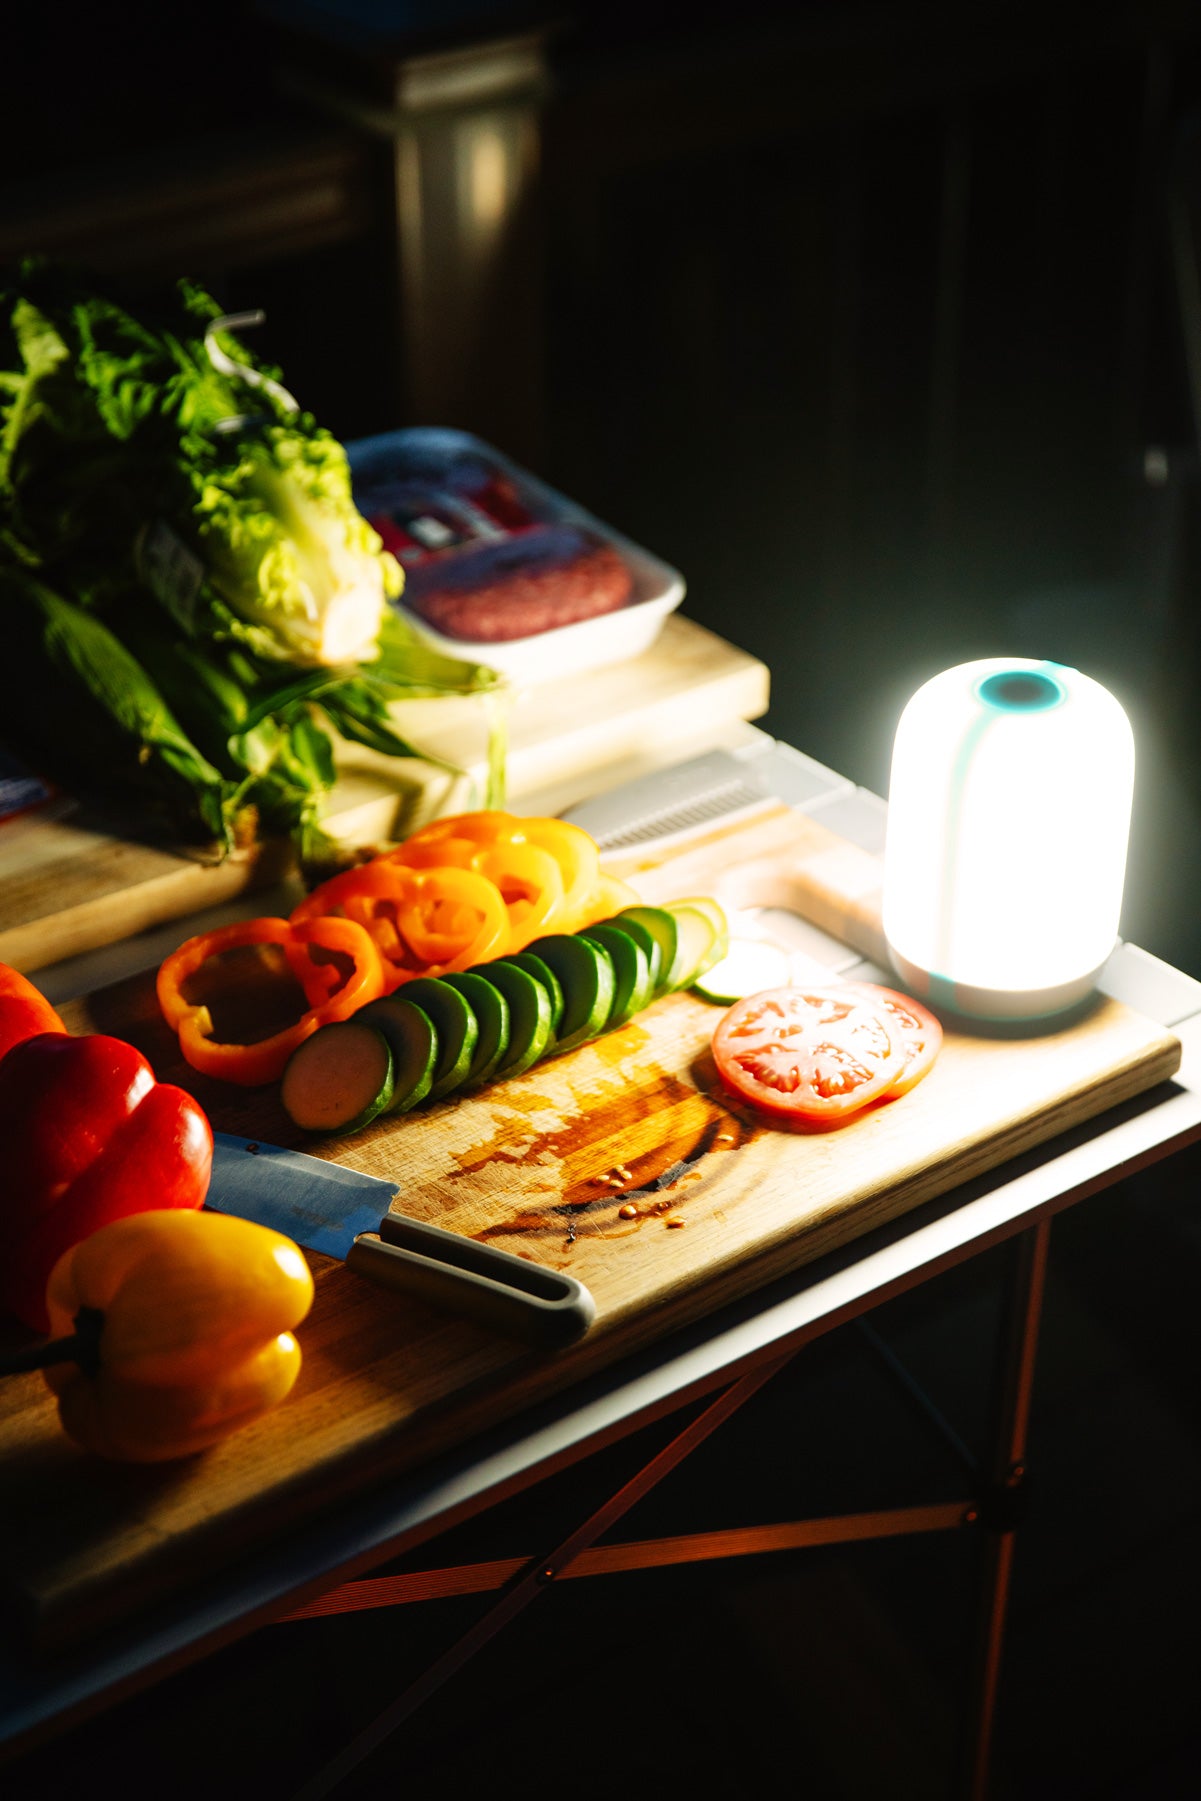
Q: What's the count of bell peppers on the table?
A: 3